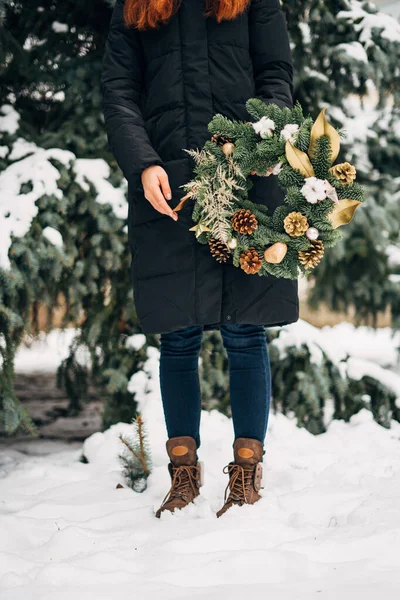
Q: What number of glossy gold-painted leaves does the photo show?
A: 3